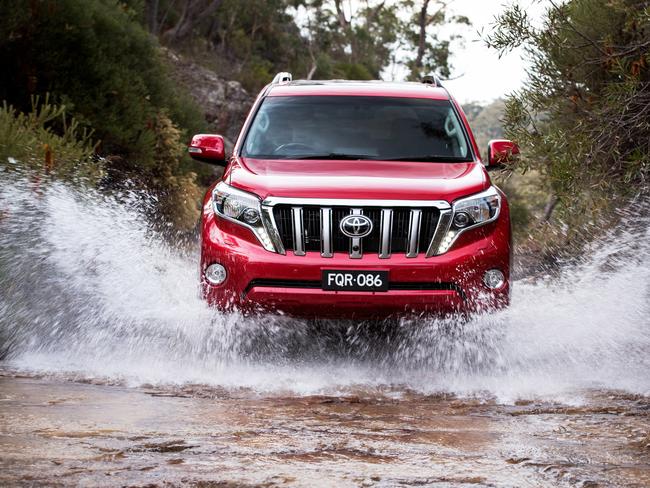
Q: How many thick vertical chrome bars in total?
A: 5